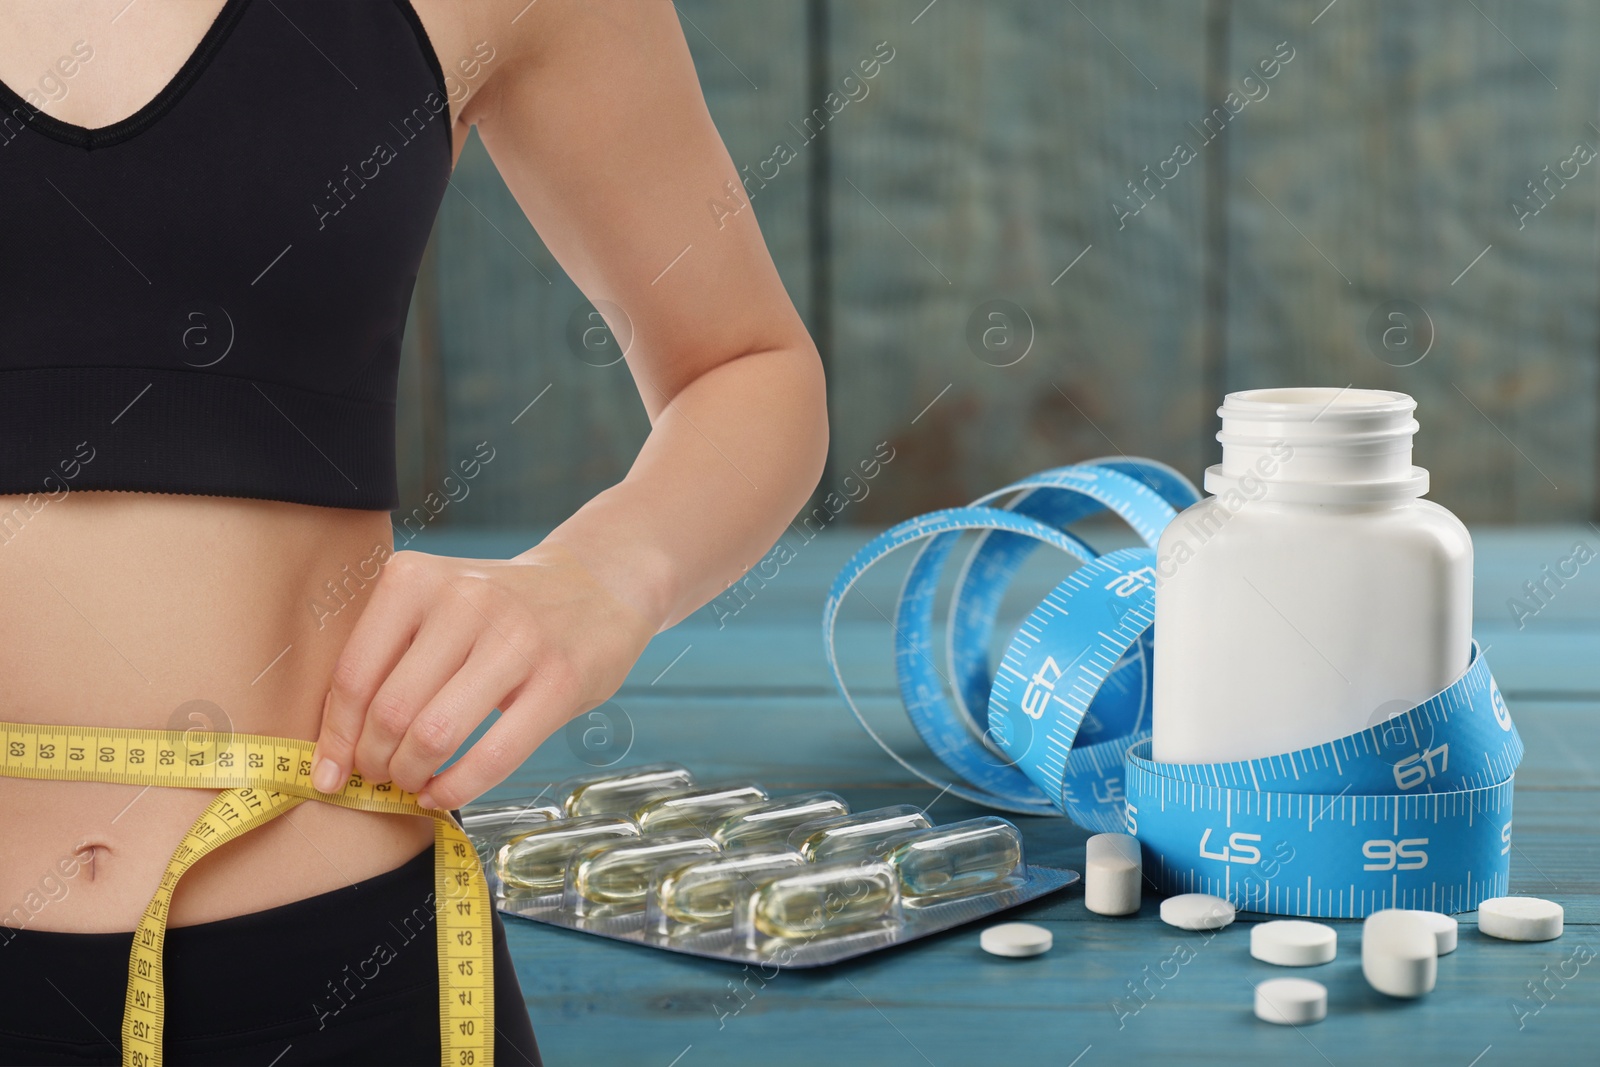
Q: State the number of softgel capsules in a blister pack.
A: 10